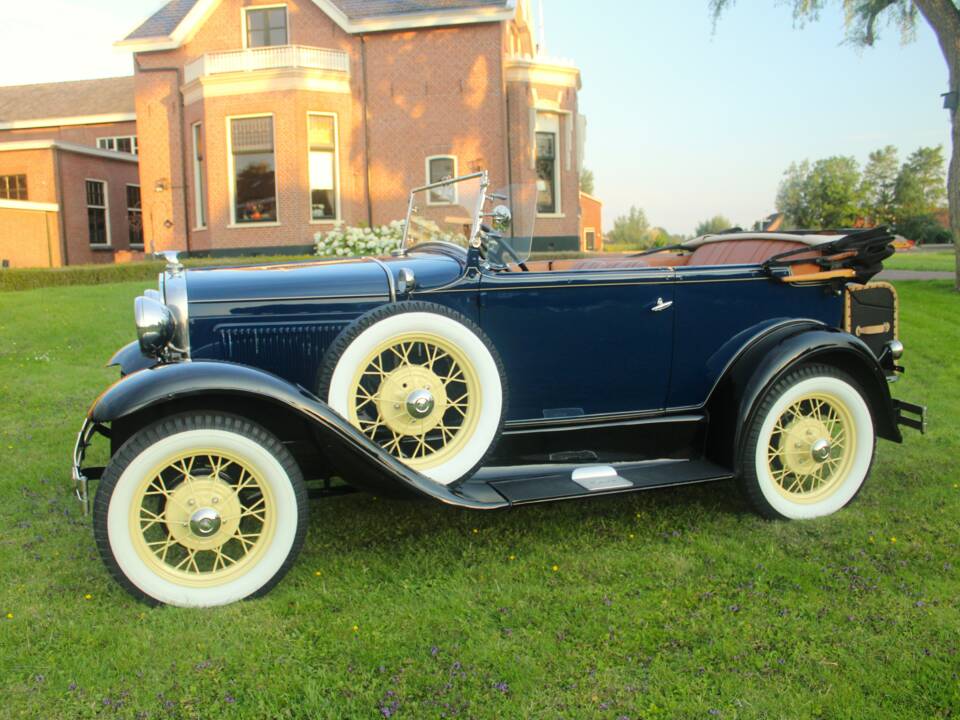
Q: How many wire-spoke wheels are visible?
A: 3